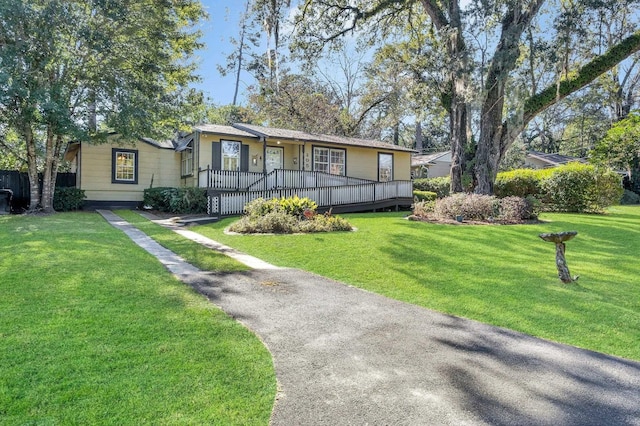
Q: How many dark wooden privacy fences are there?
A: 1